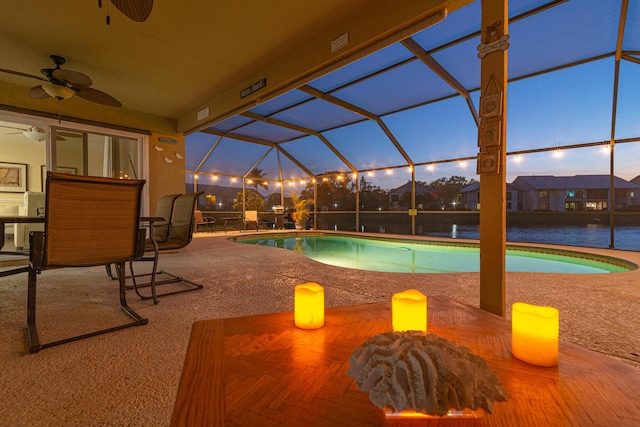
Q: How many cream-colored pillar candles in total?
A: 3